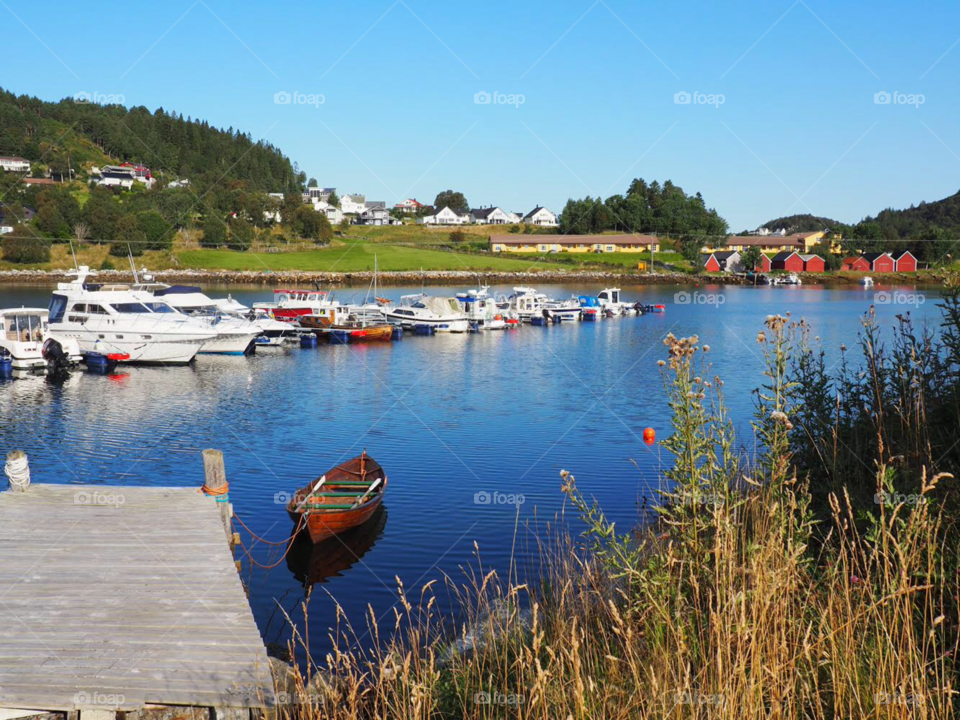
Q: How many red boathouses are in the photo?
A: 7